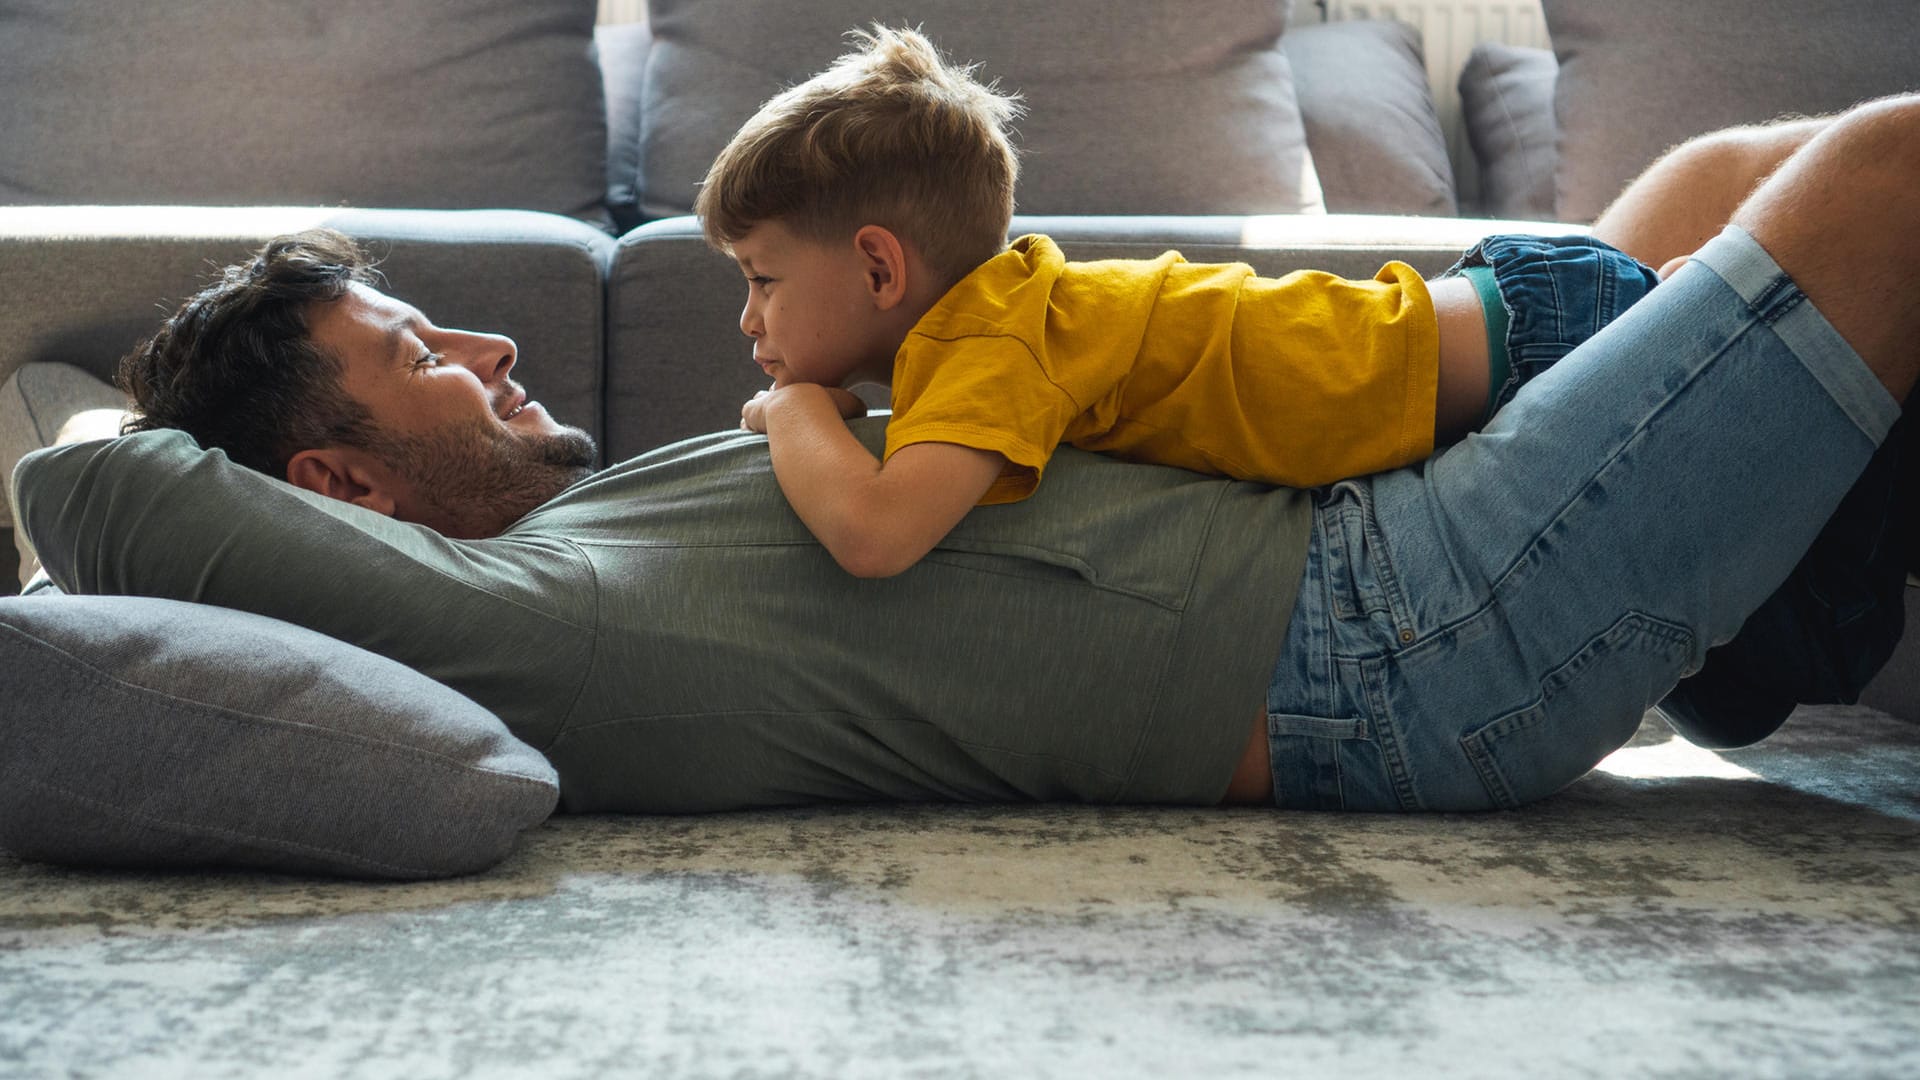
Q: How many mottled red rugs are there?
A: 0